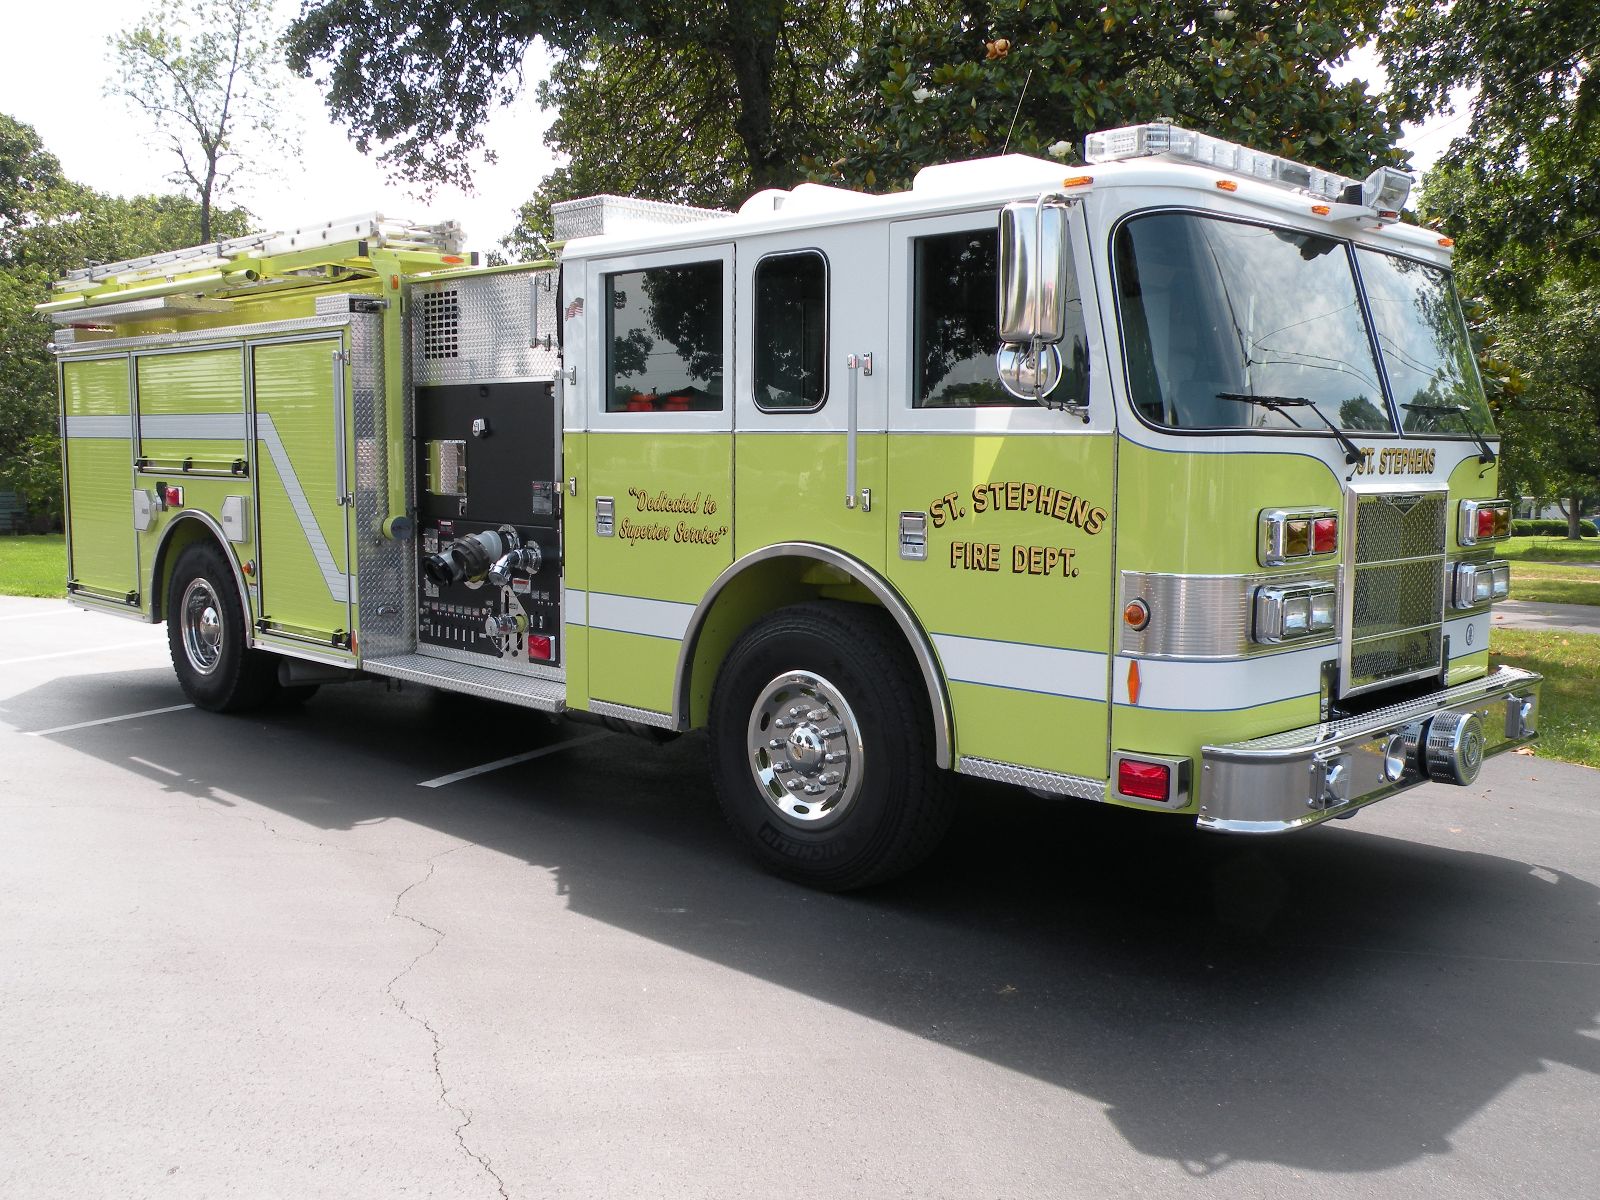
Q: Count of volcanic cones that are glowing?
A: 0